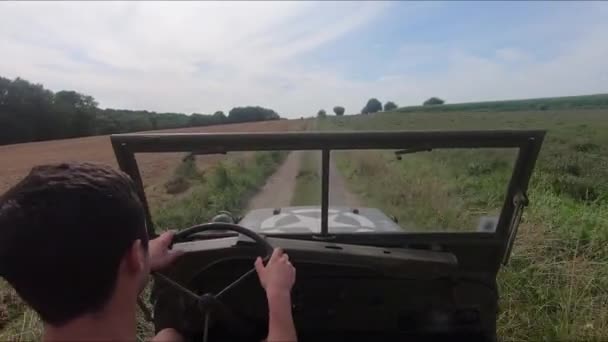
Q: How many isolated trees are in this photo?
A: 5